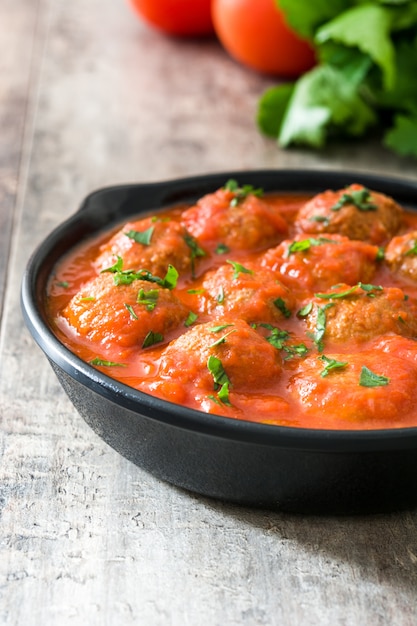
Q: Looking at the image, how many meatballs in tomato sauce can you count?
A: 10